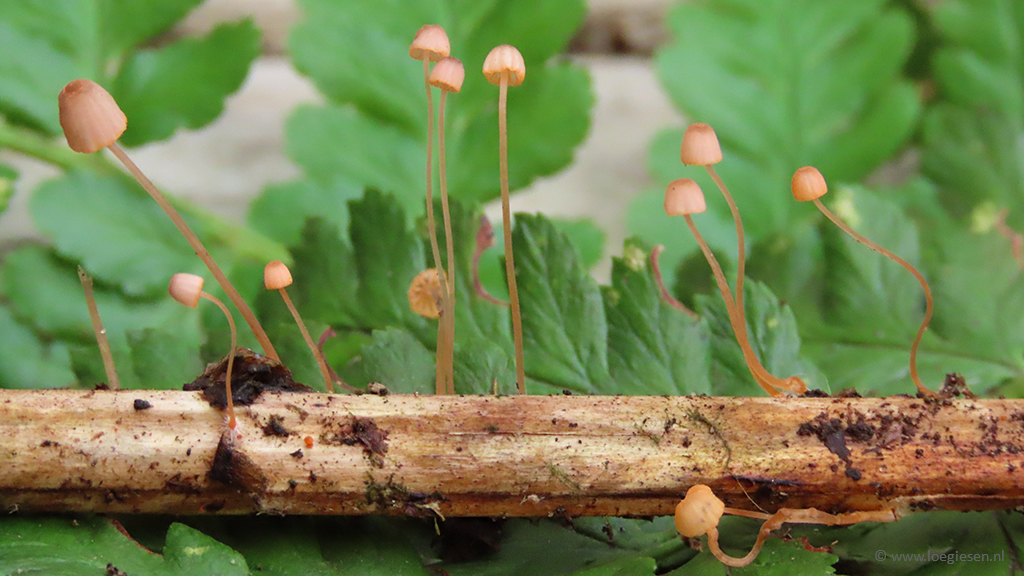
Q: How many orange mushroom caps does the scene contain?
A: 11